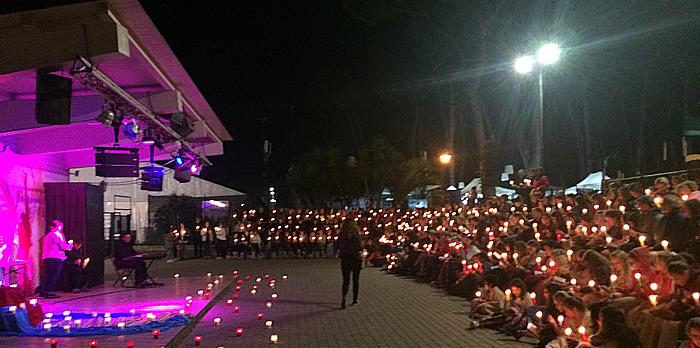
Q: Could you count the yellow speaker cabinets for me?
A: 0